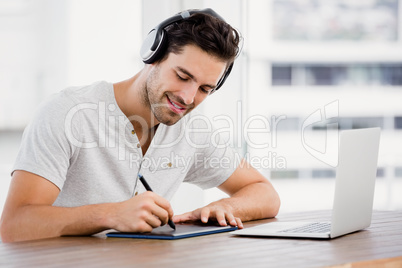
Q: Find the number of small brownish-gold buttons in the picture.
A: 4